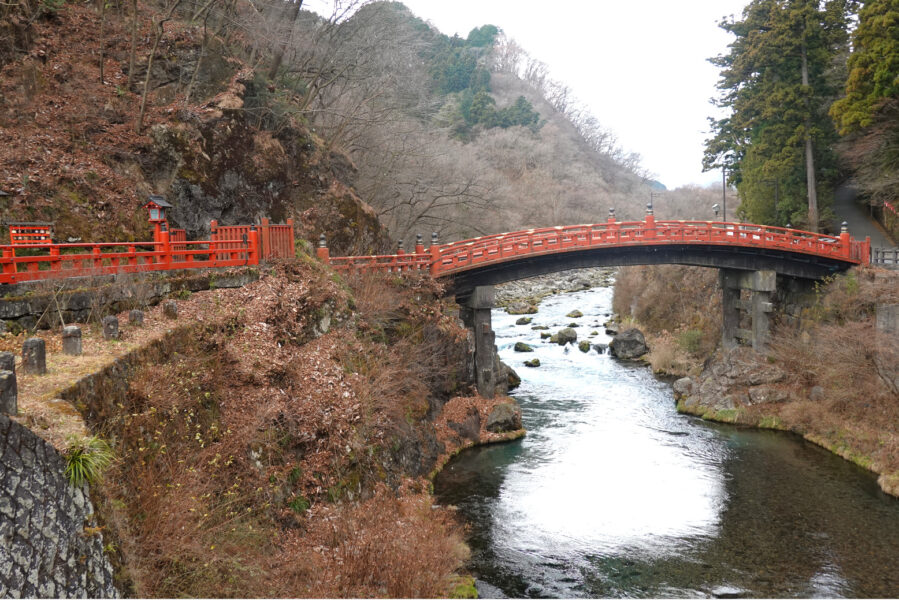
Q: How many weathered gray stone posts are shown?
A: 7